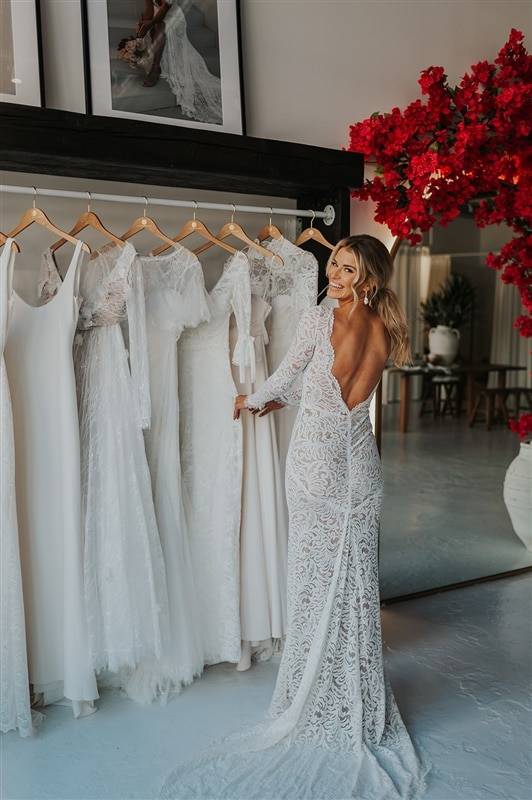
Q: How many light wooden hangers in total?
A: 8